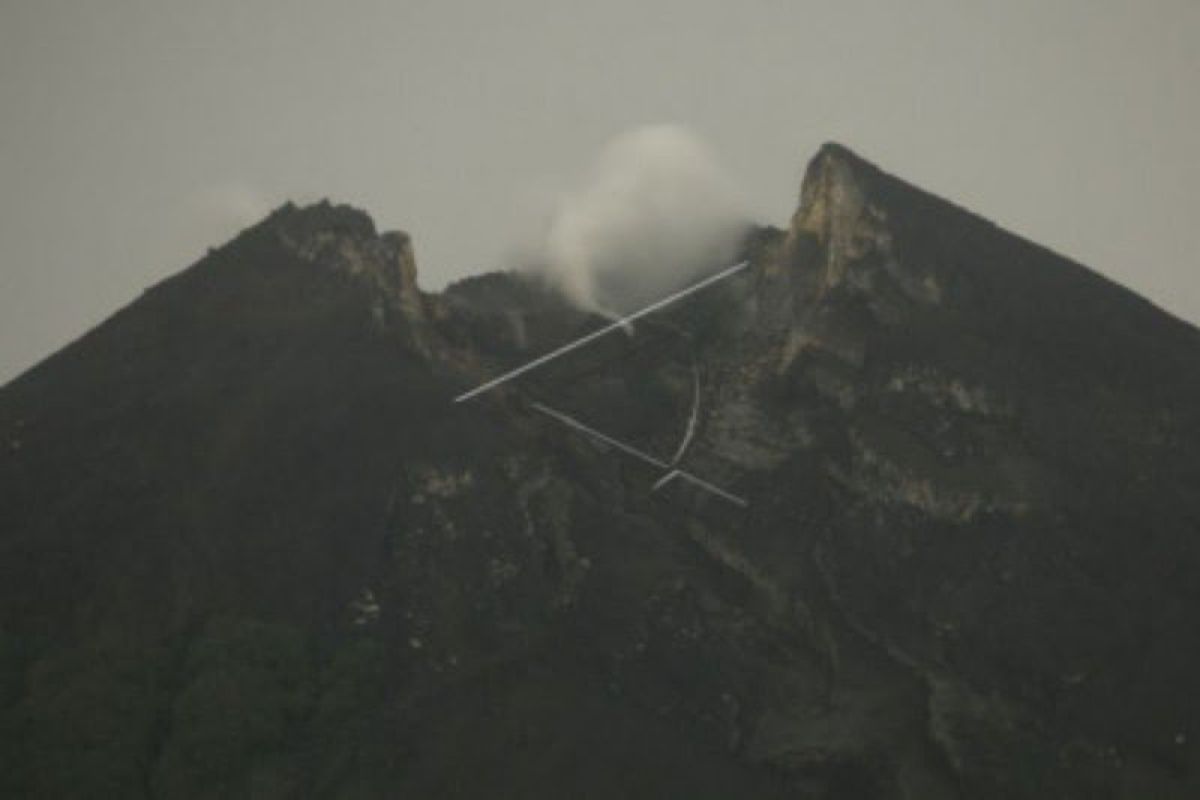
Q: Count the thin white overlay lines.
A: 3